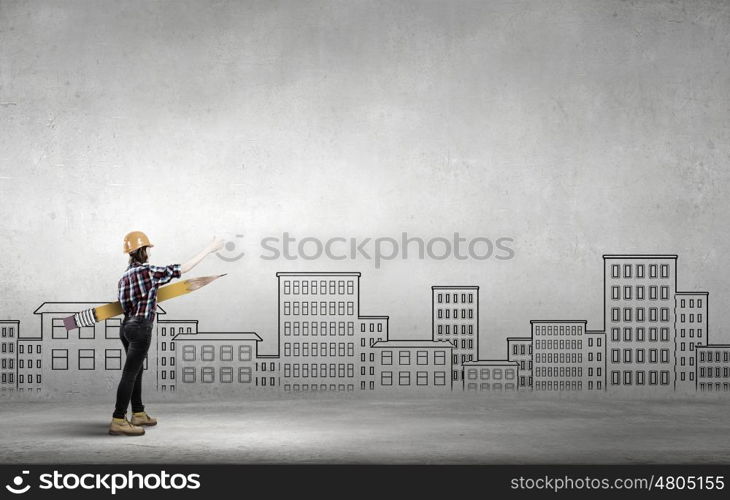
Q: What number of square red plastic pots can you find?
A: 0